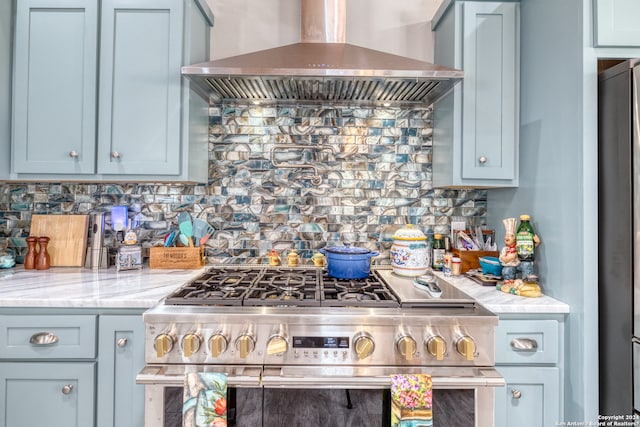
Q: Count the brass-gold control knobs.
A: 9